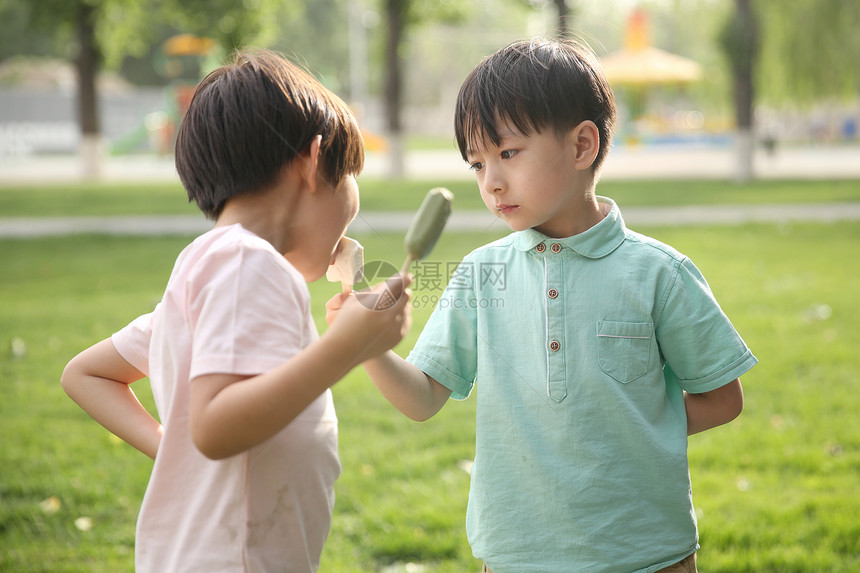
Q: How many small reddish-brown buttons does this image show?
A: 4